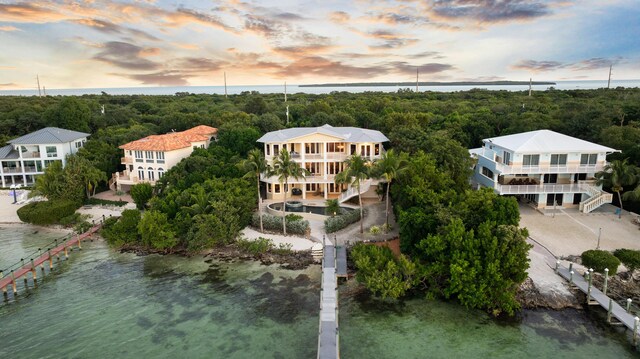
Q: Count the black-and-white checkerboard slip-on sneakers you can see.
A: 0